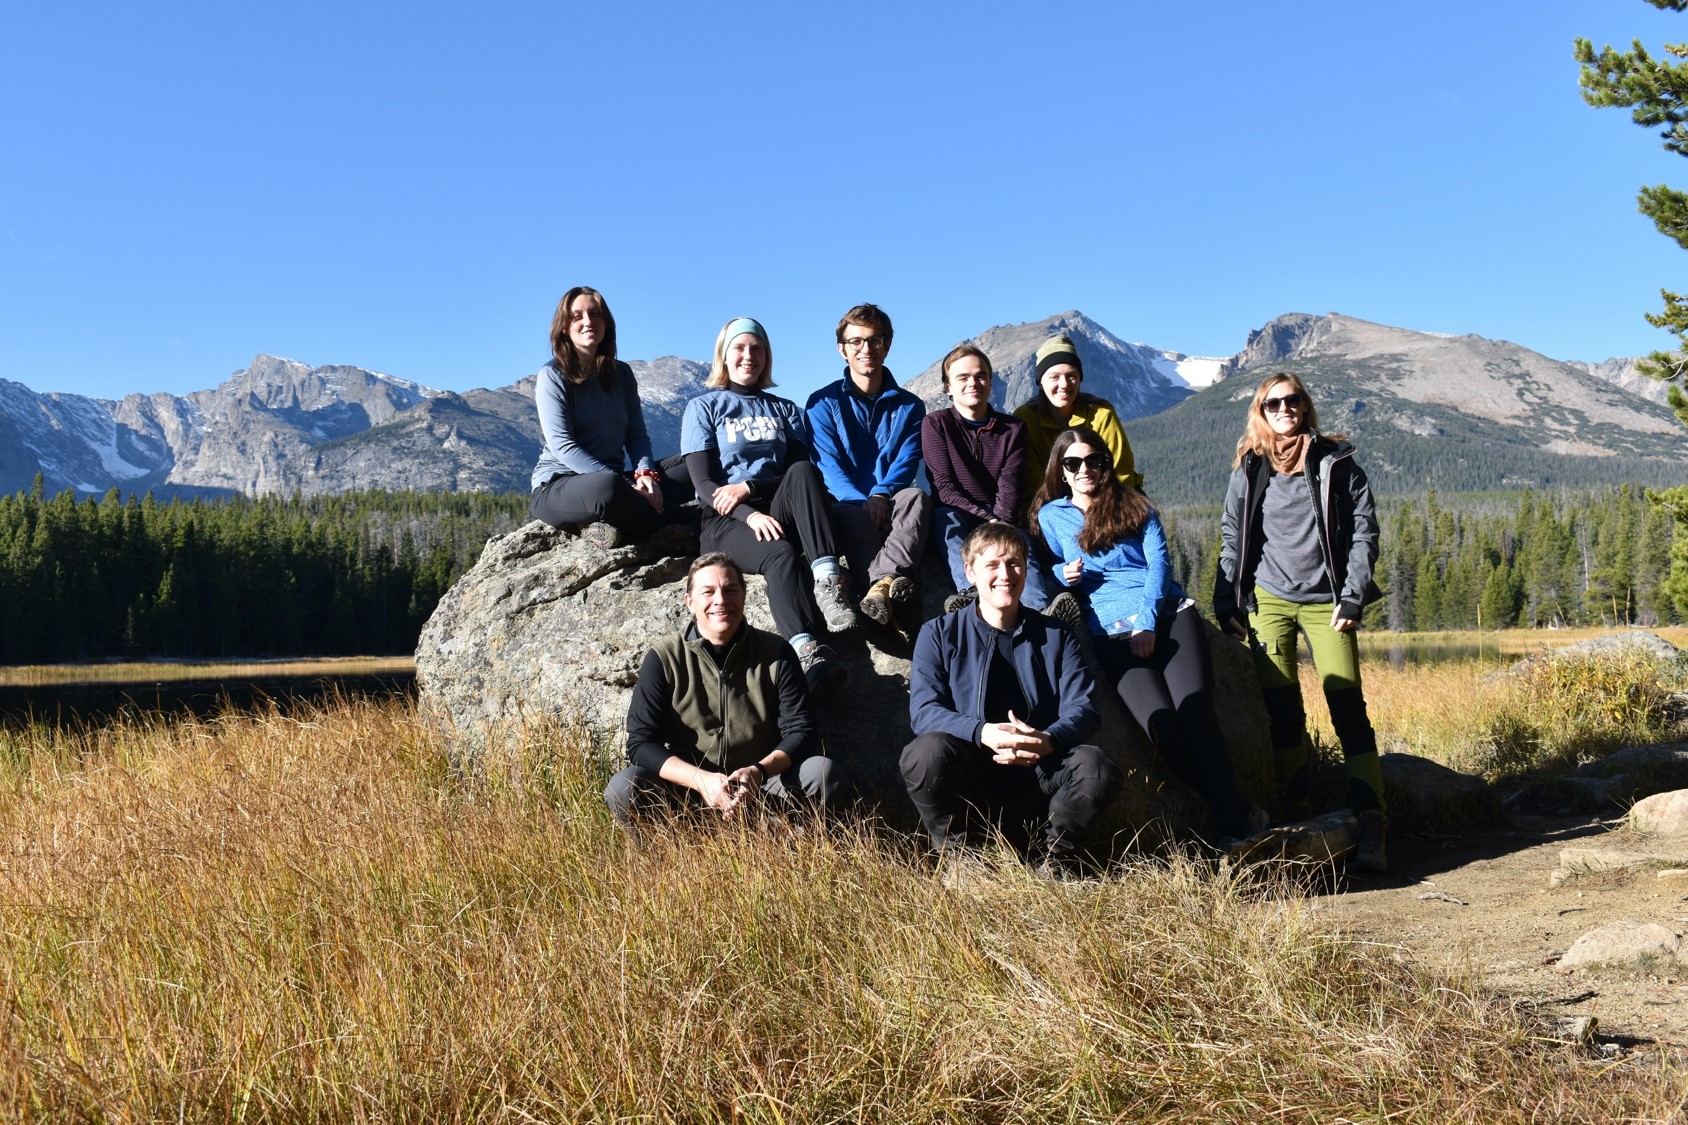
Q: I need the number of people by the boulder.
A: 9